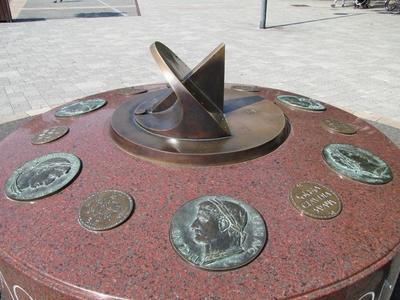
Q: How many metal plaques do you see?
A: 11